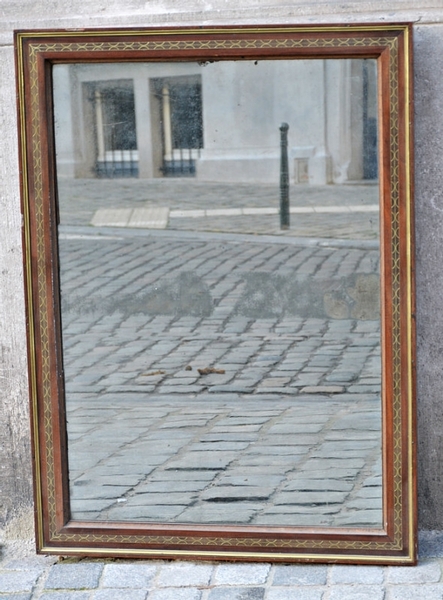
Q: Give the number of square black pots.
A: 0